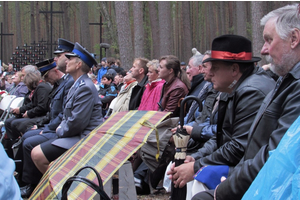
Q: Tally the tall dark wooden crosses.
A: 3